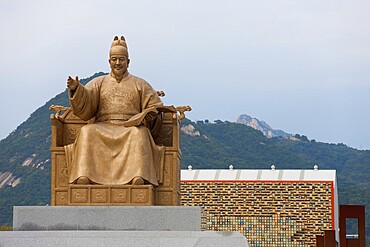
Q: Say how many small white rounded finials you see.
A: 4